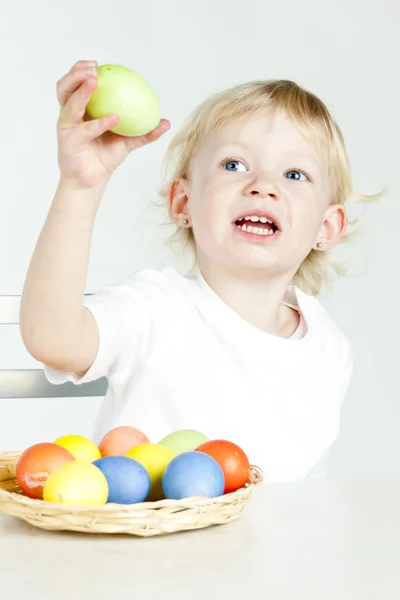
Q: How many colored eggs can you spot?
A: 10